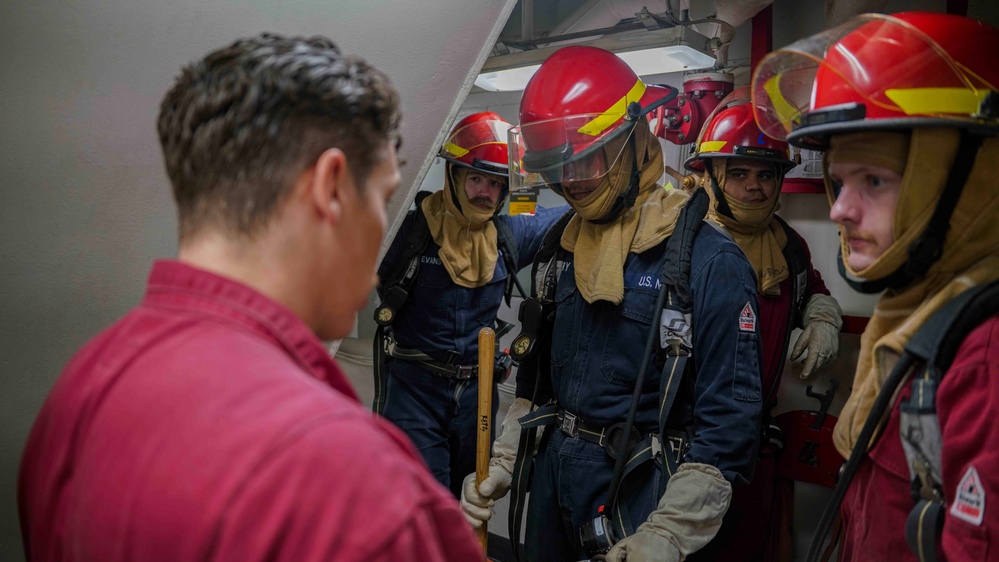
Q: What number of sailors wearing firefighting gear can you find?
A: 4